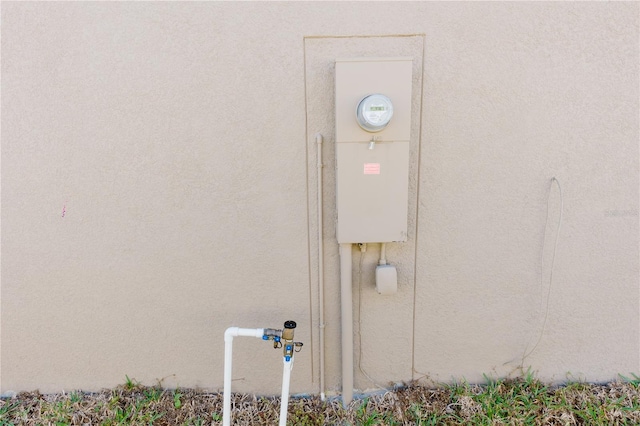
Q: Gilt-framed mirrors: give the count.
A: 0